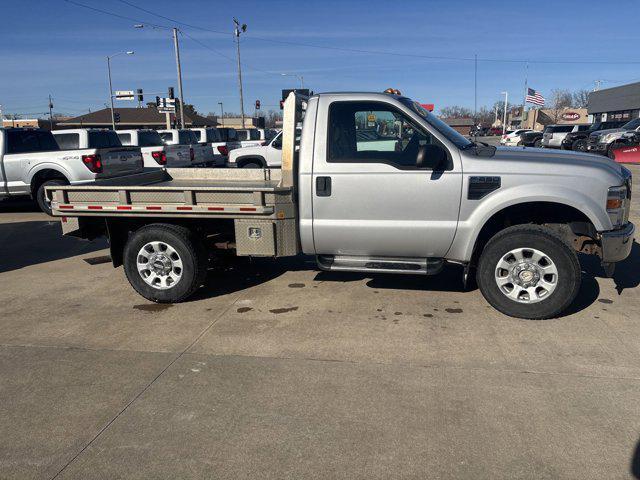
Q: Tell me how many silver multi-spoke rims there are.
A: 2